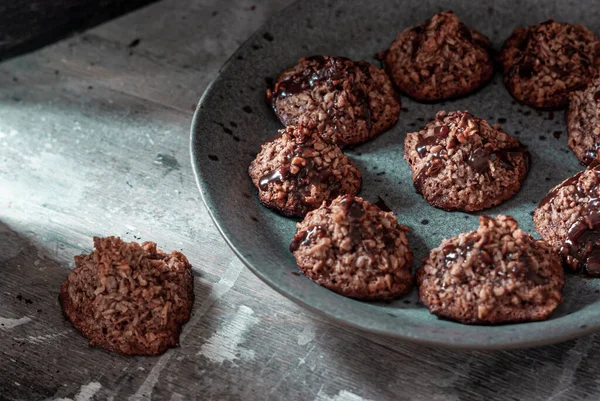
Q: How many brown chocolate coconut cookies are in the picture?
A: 10